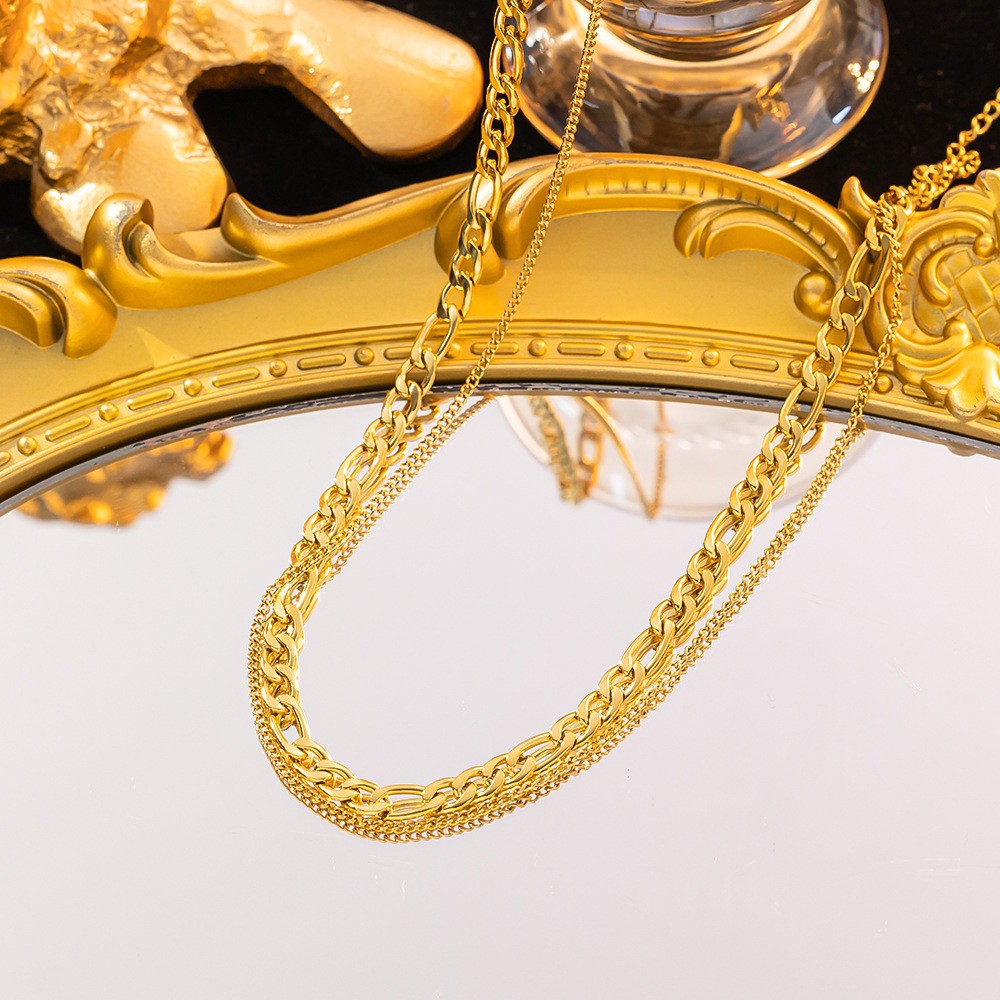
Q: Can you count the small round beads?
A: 11